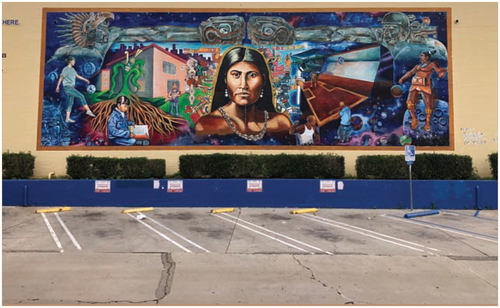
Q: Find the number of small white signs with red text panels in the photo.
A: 4